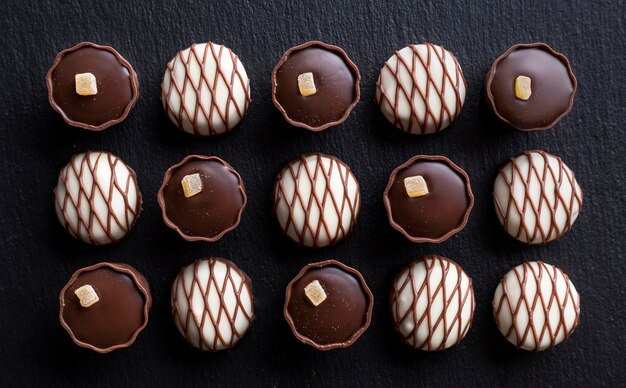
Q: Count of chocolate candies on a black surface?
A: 15